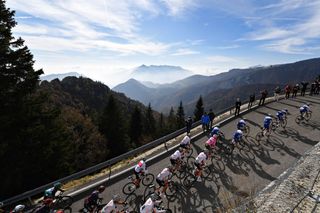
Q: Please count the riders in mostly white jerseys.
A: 7